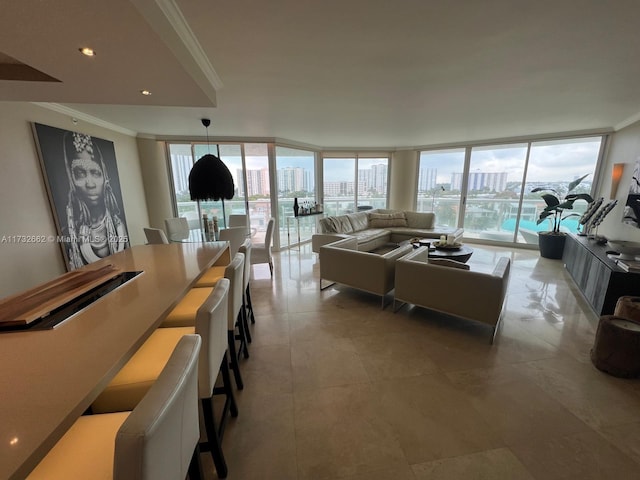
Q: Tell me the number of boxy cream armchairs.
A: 2